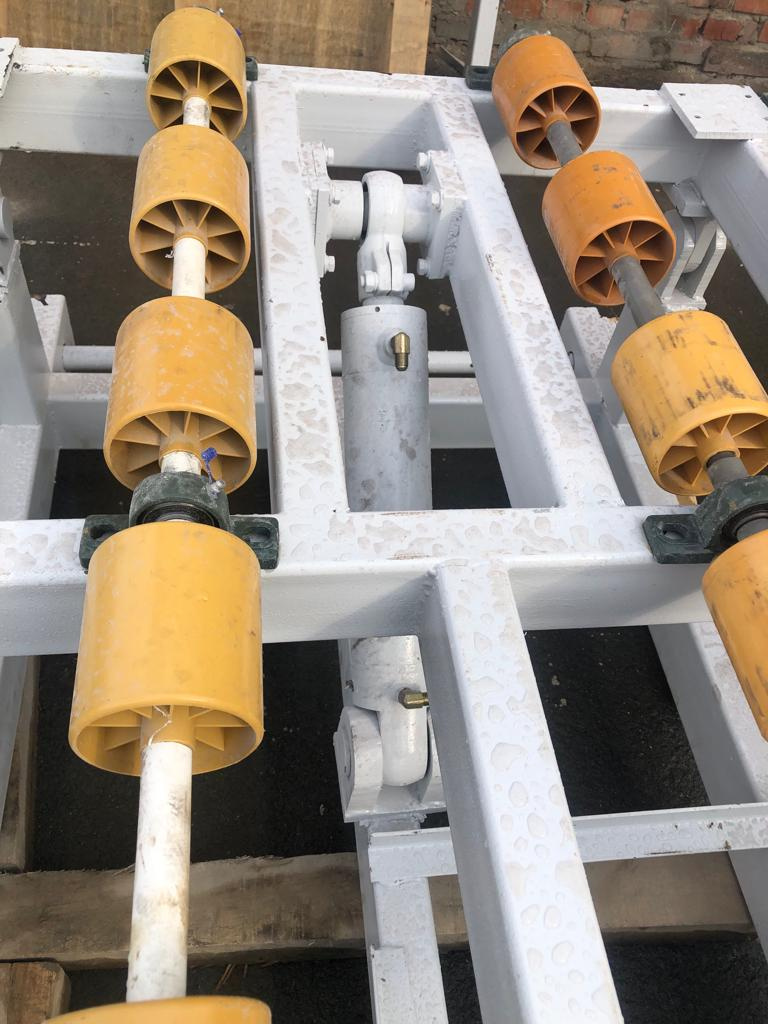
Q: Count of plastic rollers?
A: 9